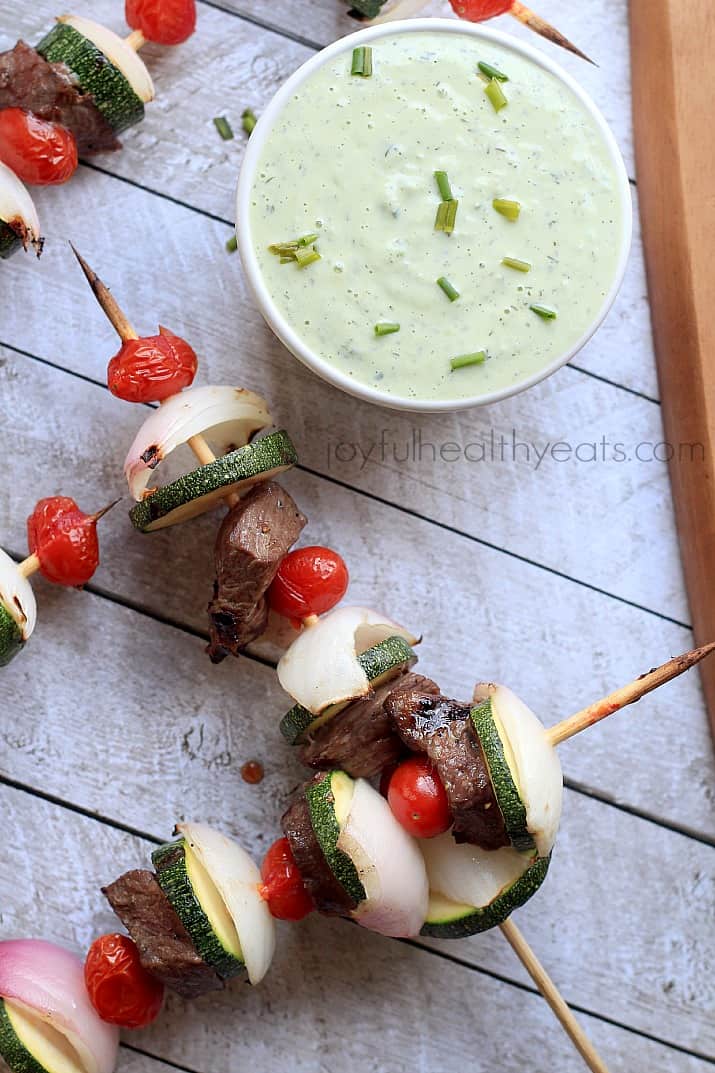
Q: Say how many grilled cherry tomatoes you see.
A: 9